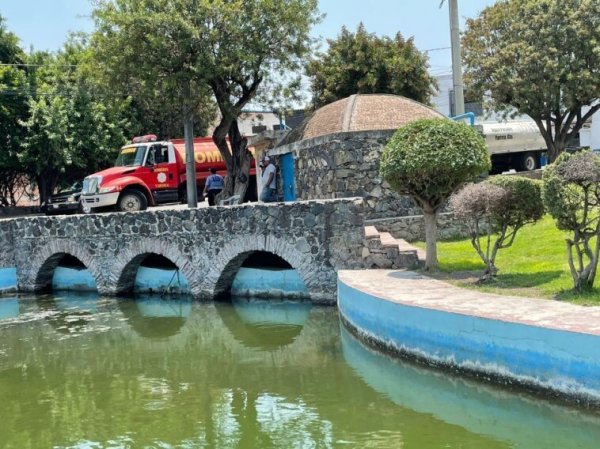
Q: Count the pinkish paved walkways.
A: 1